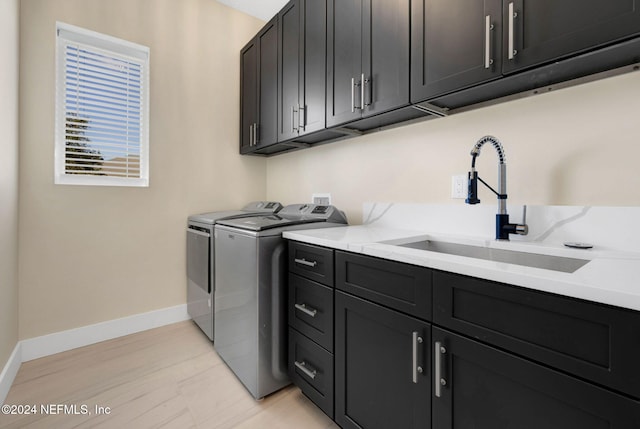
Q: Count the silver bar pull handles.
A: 13